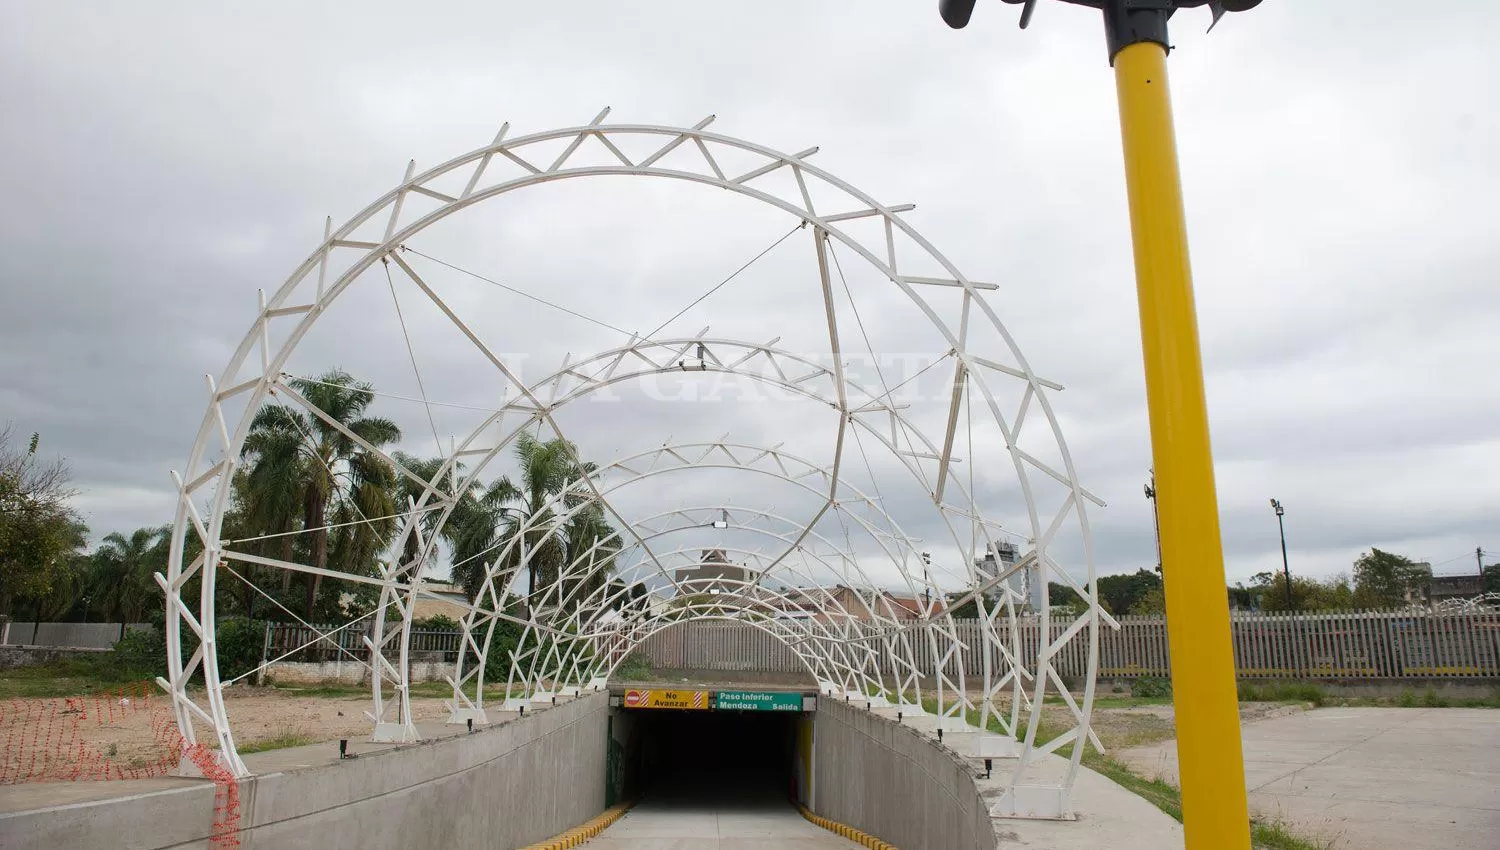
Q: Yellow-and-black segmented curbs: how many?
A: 2